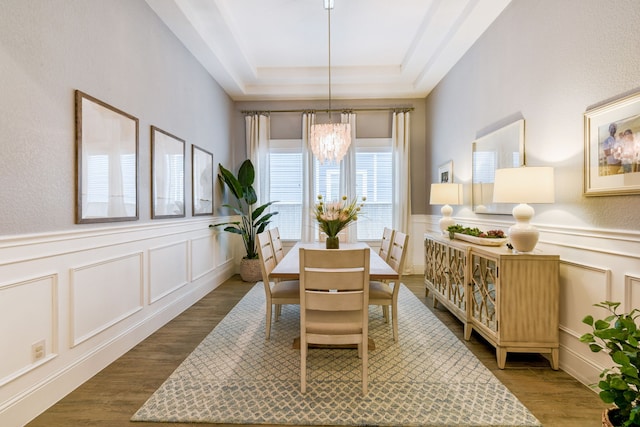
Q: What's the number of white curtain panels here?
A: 4